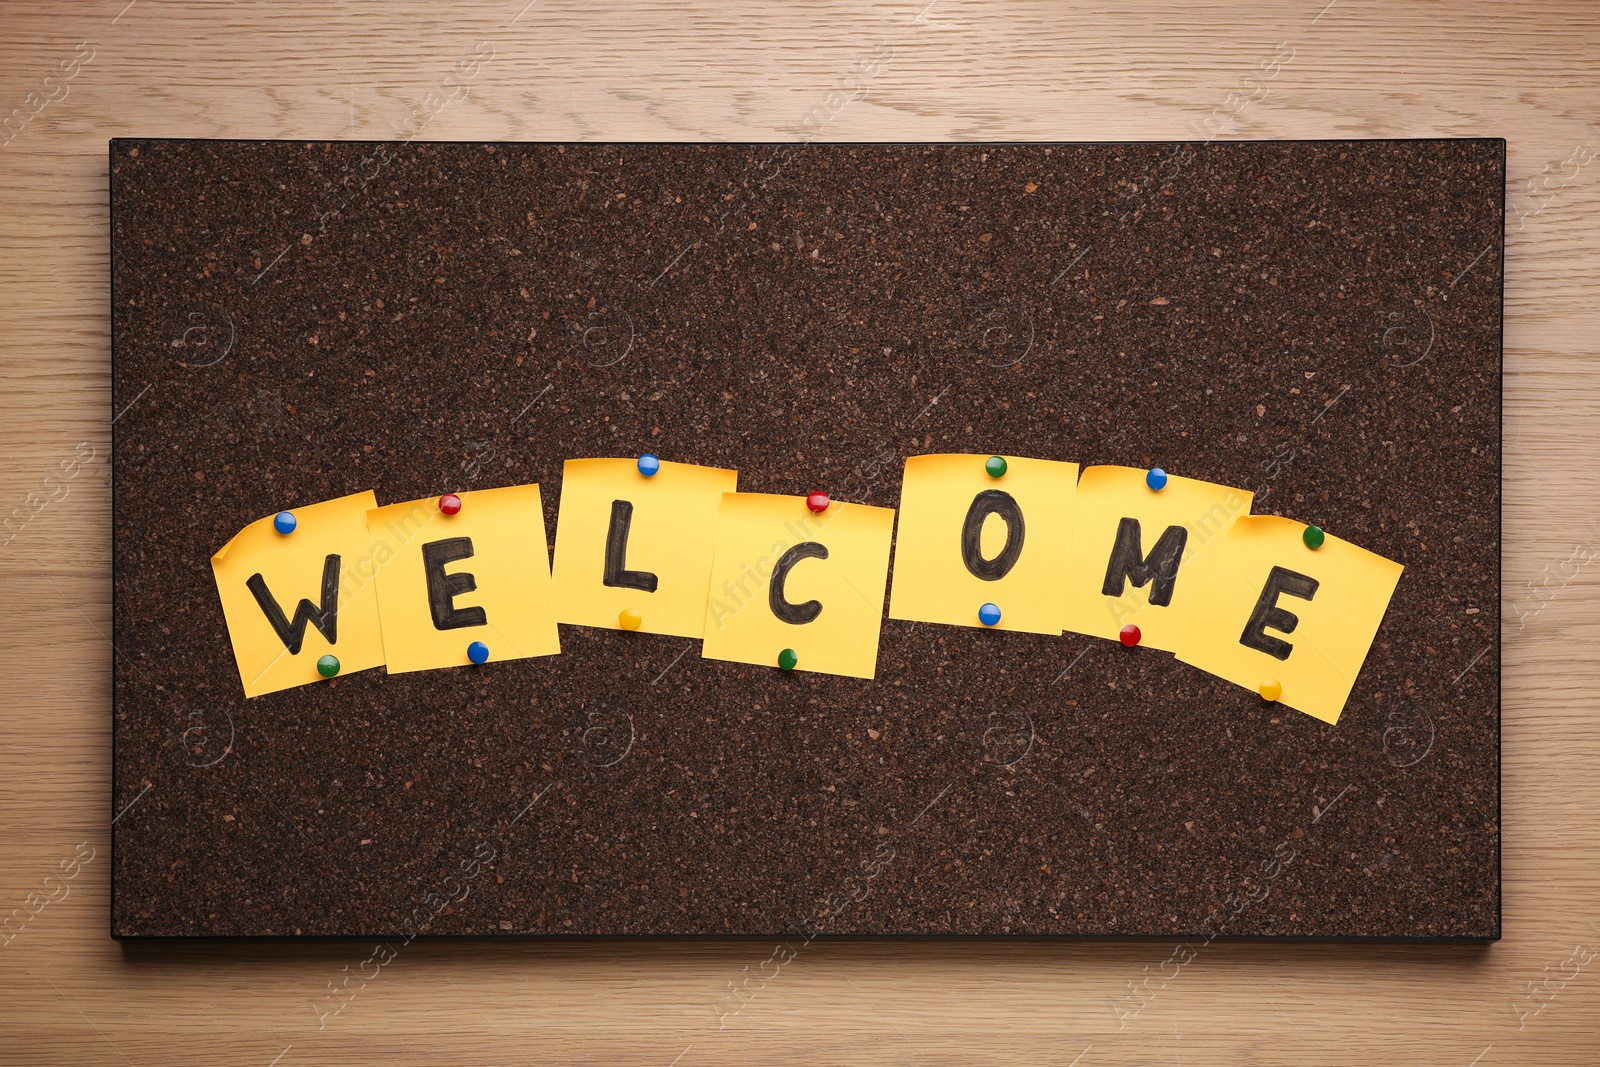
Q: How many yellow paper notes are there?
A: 7